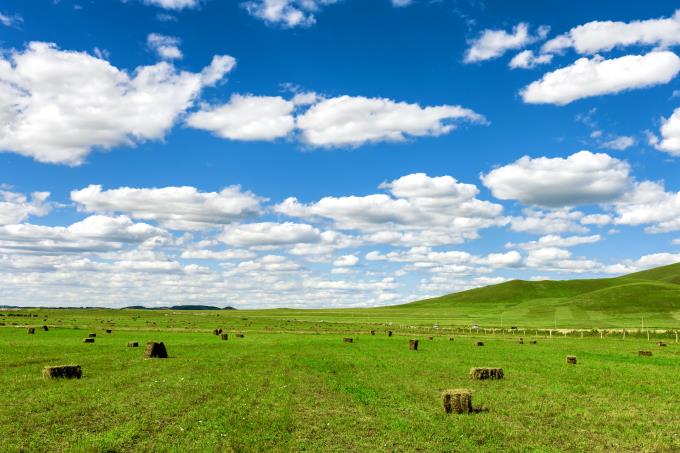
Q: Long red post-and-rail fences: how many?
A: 0